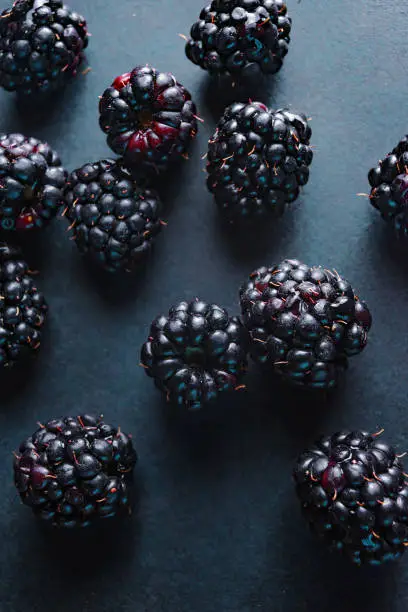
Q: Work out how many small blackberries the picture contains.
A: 12